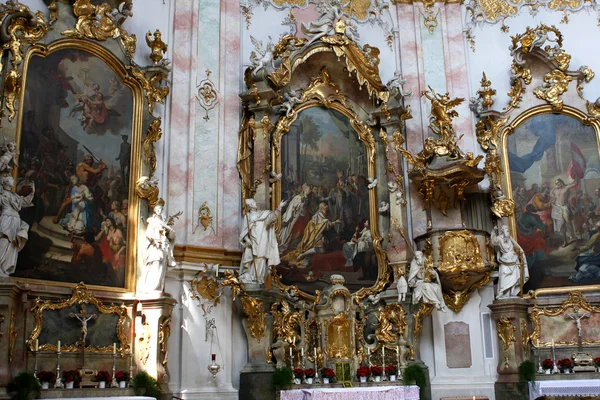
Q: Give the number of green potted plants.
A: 5